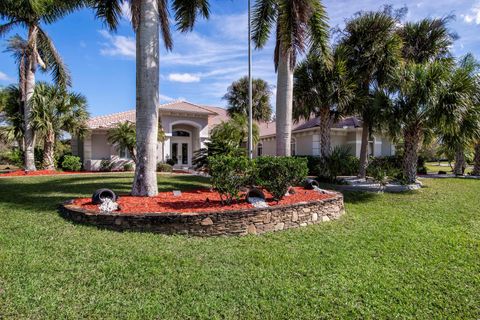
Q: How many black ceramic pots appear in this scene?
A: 3